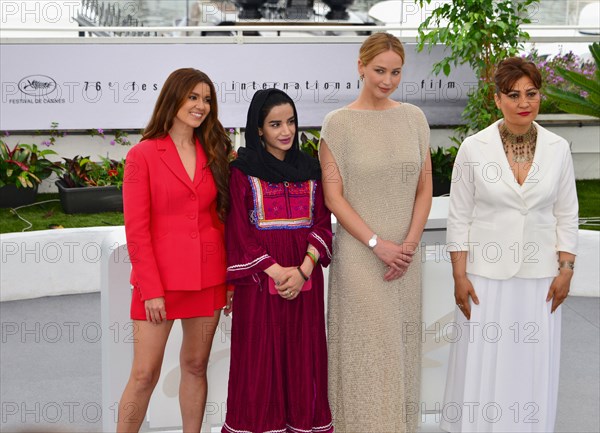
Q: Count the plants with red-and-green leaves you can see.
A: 2